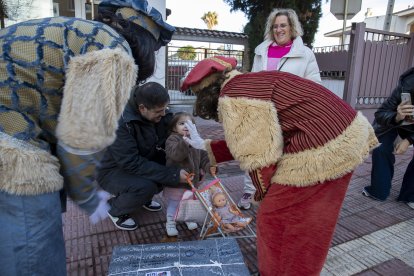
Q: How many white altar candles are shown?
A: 0